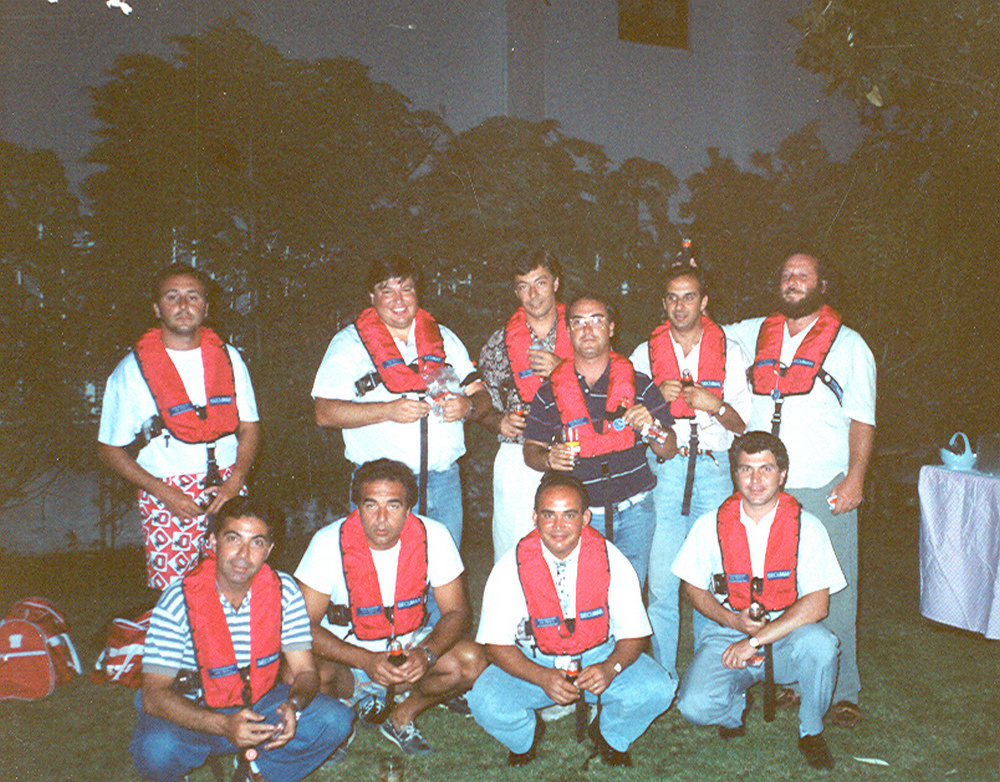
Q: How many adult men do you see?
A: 10